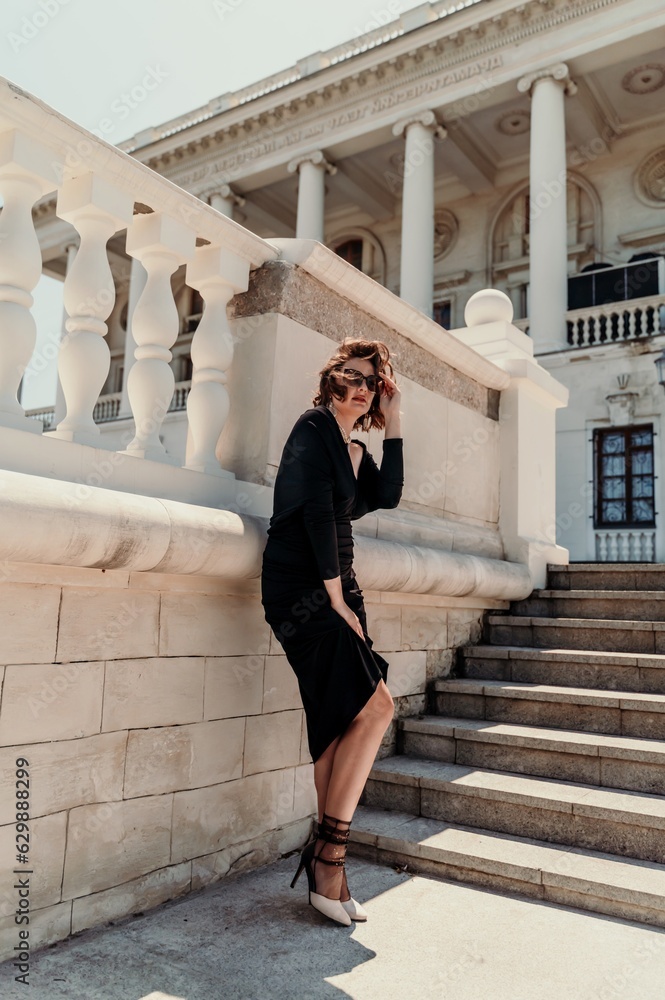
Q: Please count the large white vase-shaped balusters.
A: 4